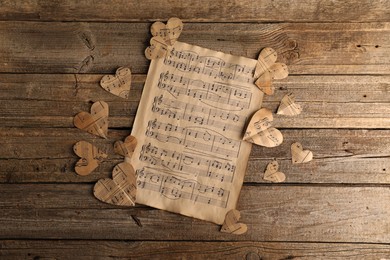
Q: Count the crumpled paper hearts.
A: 14